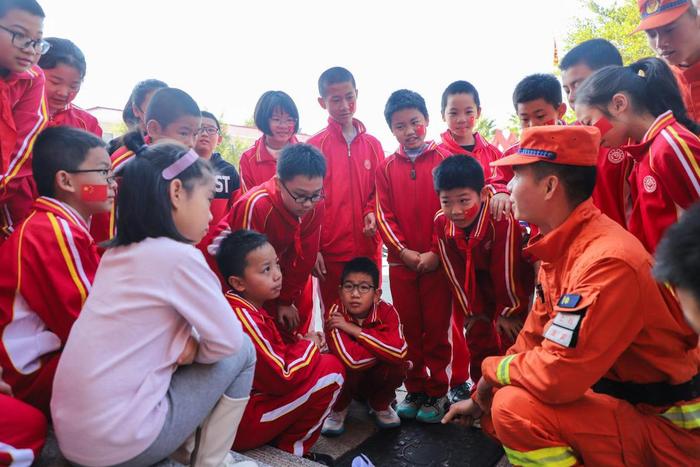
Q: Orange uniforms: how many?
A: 2